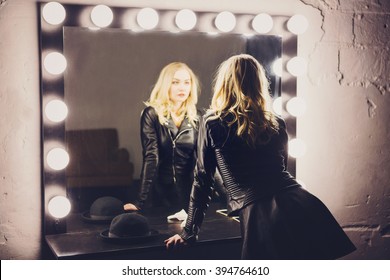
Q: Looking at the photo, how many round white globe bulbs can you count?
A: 14